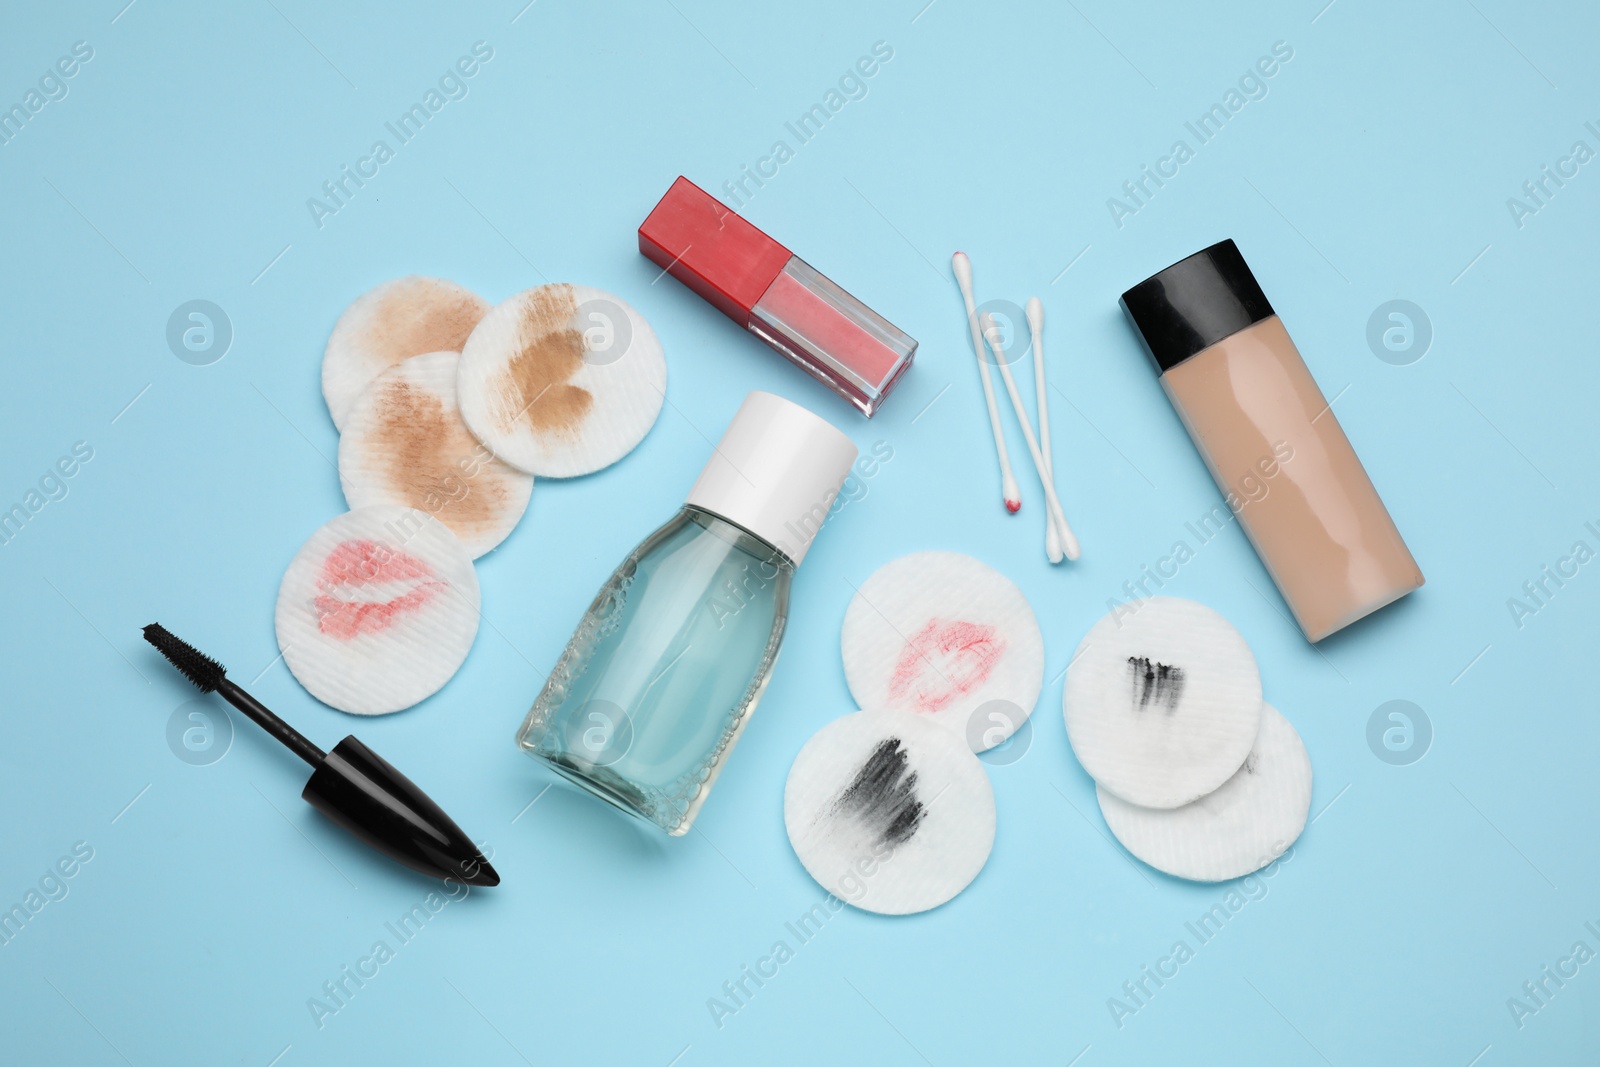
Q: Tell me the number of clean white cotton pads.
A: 0